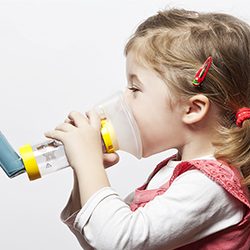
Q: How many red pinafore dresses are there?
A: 1